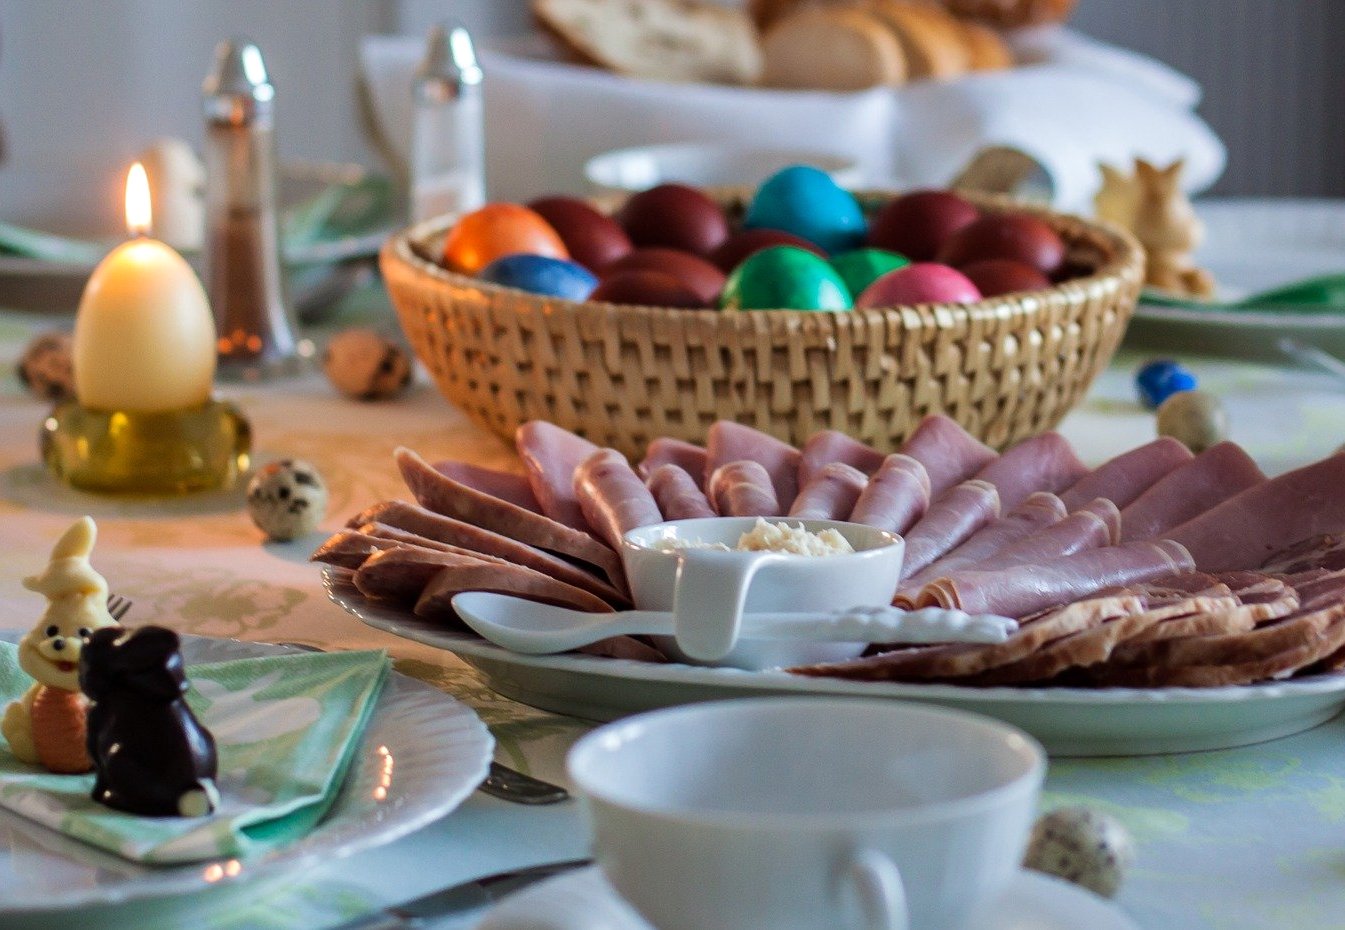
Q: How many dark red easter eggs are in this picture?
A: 8